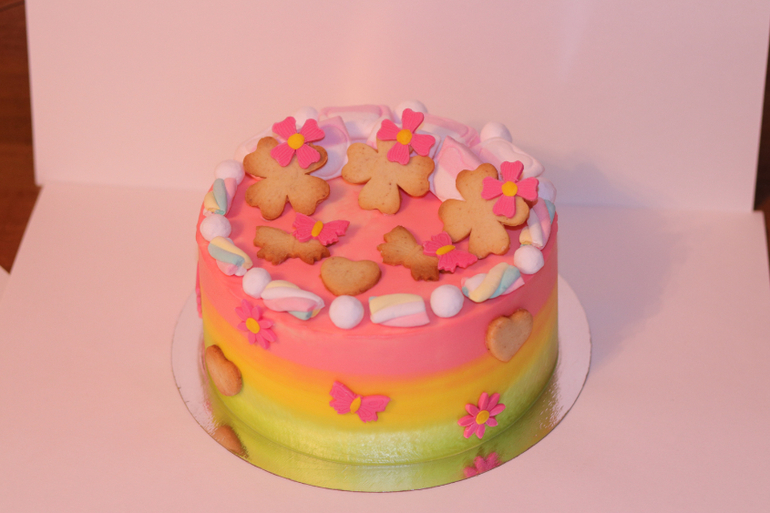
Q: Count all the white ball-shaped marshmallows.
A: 10